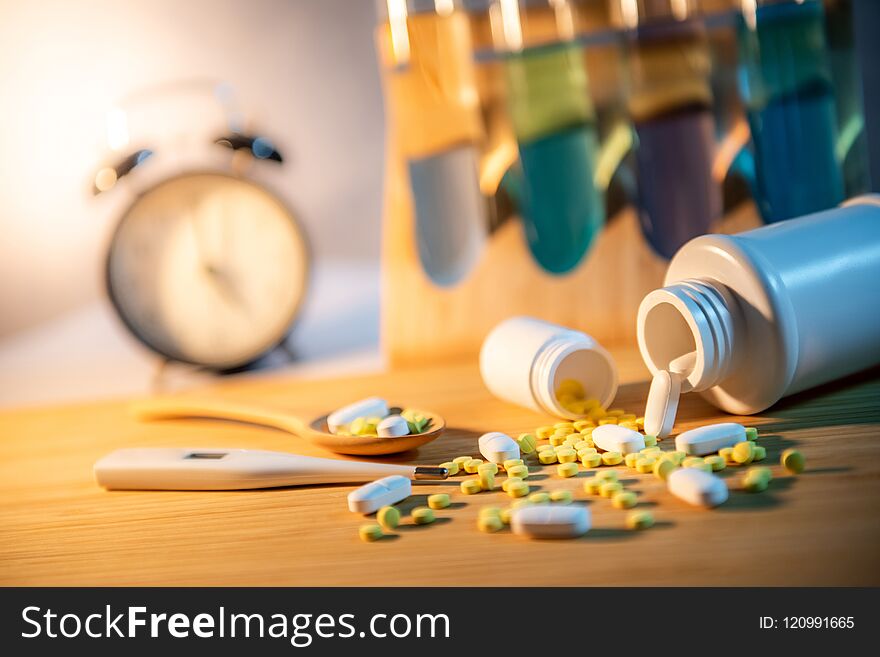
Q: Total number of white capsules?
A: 10